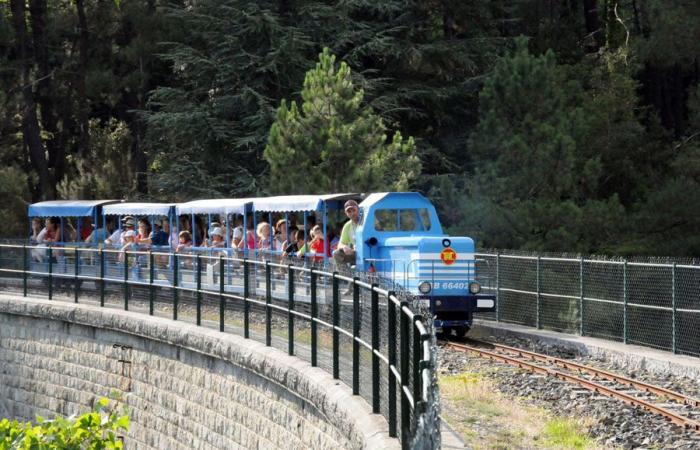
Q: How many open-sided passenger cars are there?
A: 4